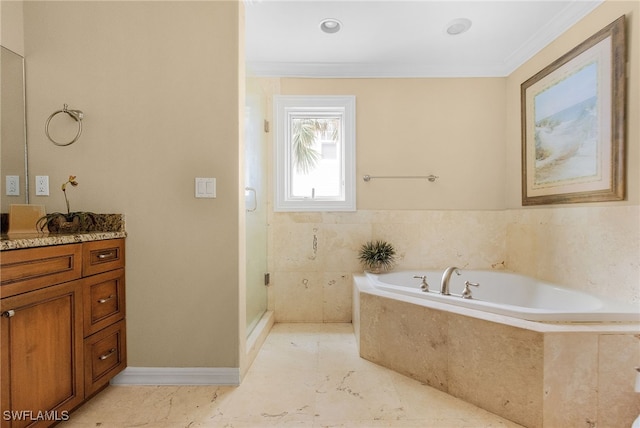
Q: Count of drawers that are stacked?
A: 3